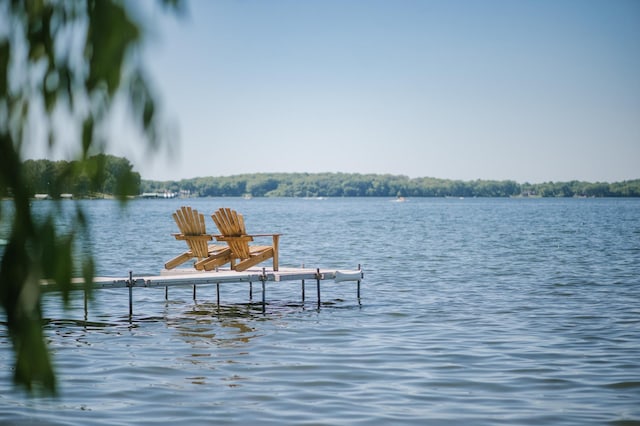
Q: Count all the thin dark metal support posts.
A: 10